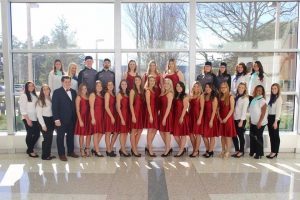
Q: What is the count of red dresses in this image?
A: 14